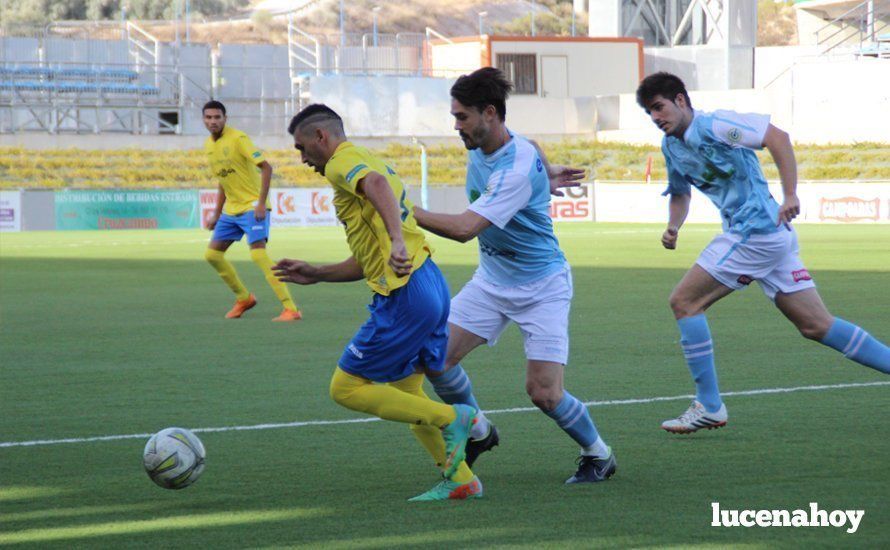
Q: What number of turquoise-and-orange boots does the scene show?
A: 2